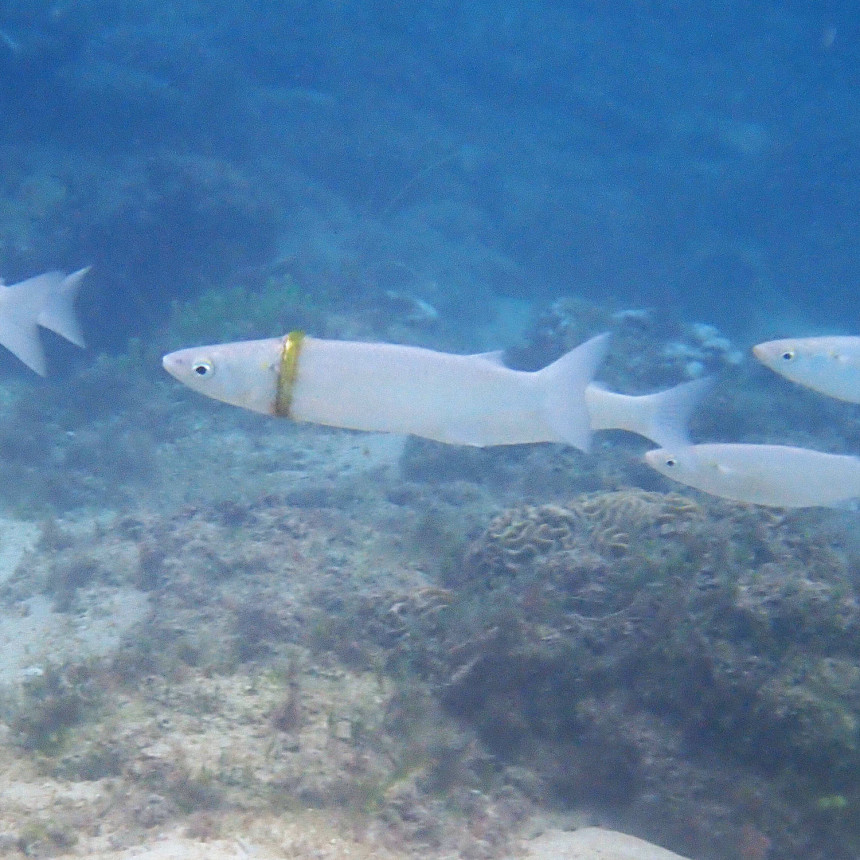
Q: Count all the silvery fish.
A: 6